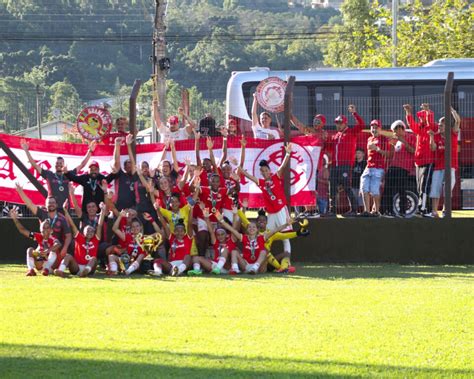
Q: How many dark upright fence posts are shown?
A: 3